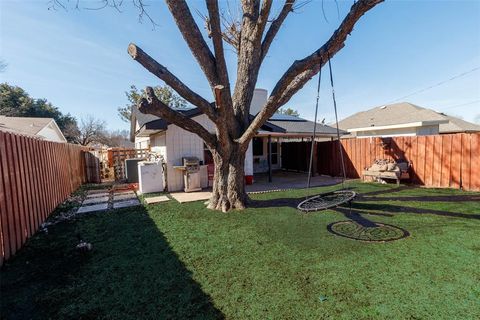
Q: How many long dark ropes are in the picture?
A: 2